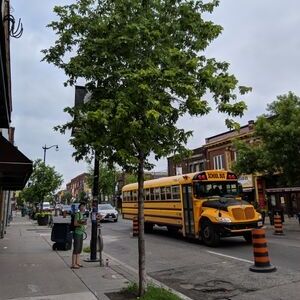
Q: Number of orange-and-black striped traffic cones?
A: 3